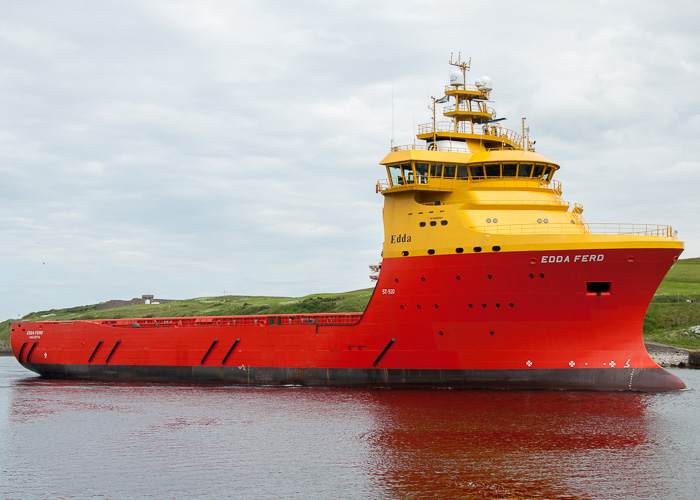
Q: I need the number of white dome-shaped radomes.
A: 3